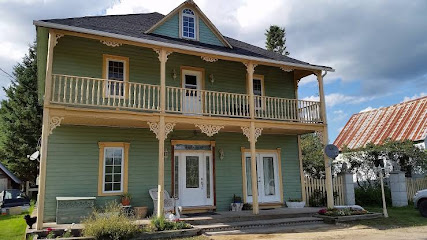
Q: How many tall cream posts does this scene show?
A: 4